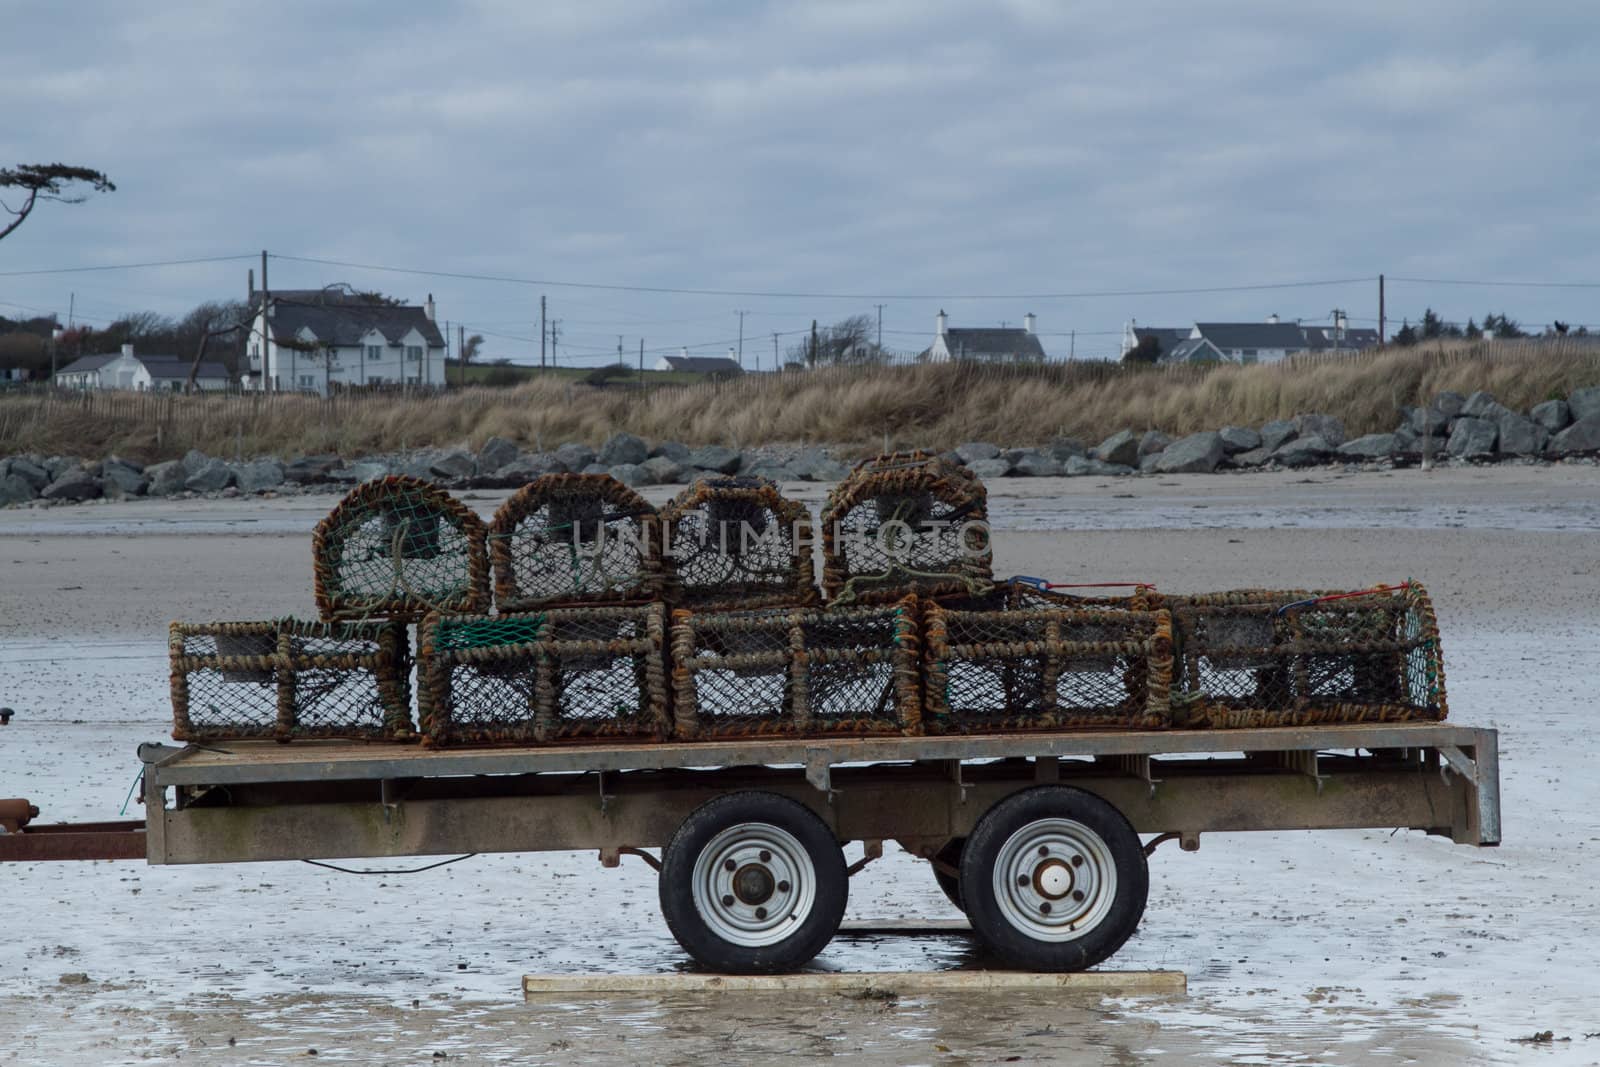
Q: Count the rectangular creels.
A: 5